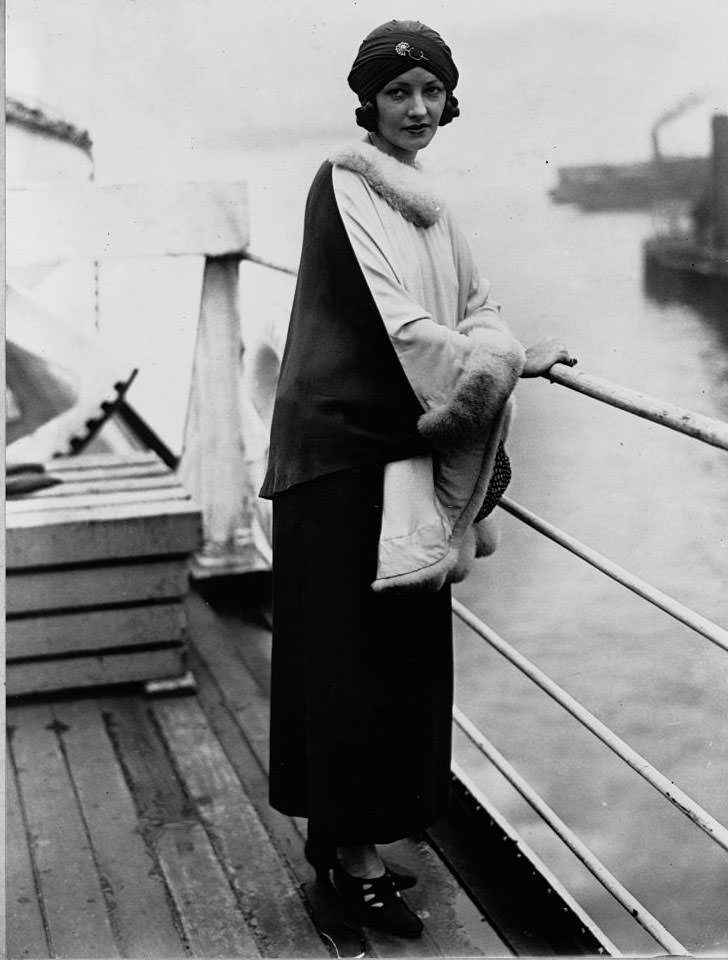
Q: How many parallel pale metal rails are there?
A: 4